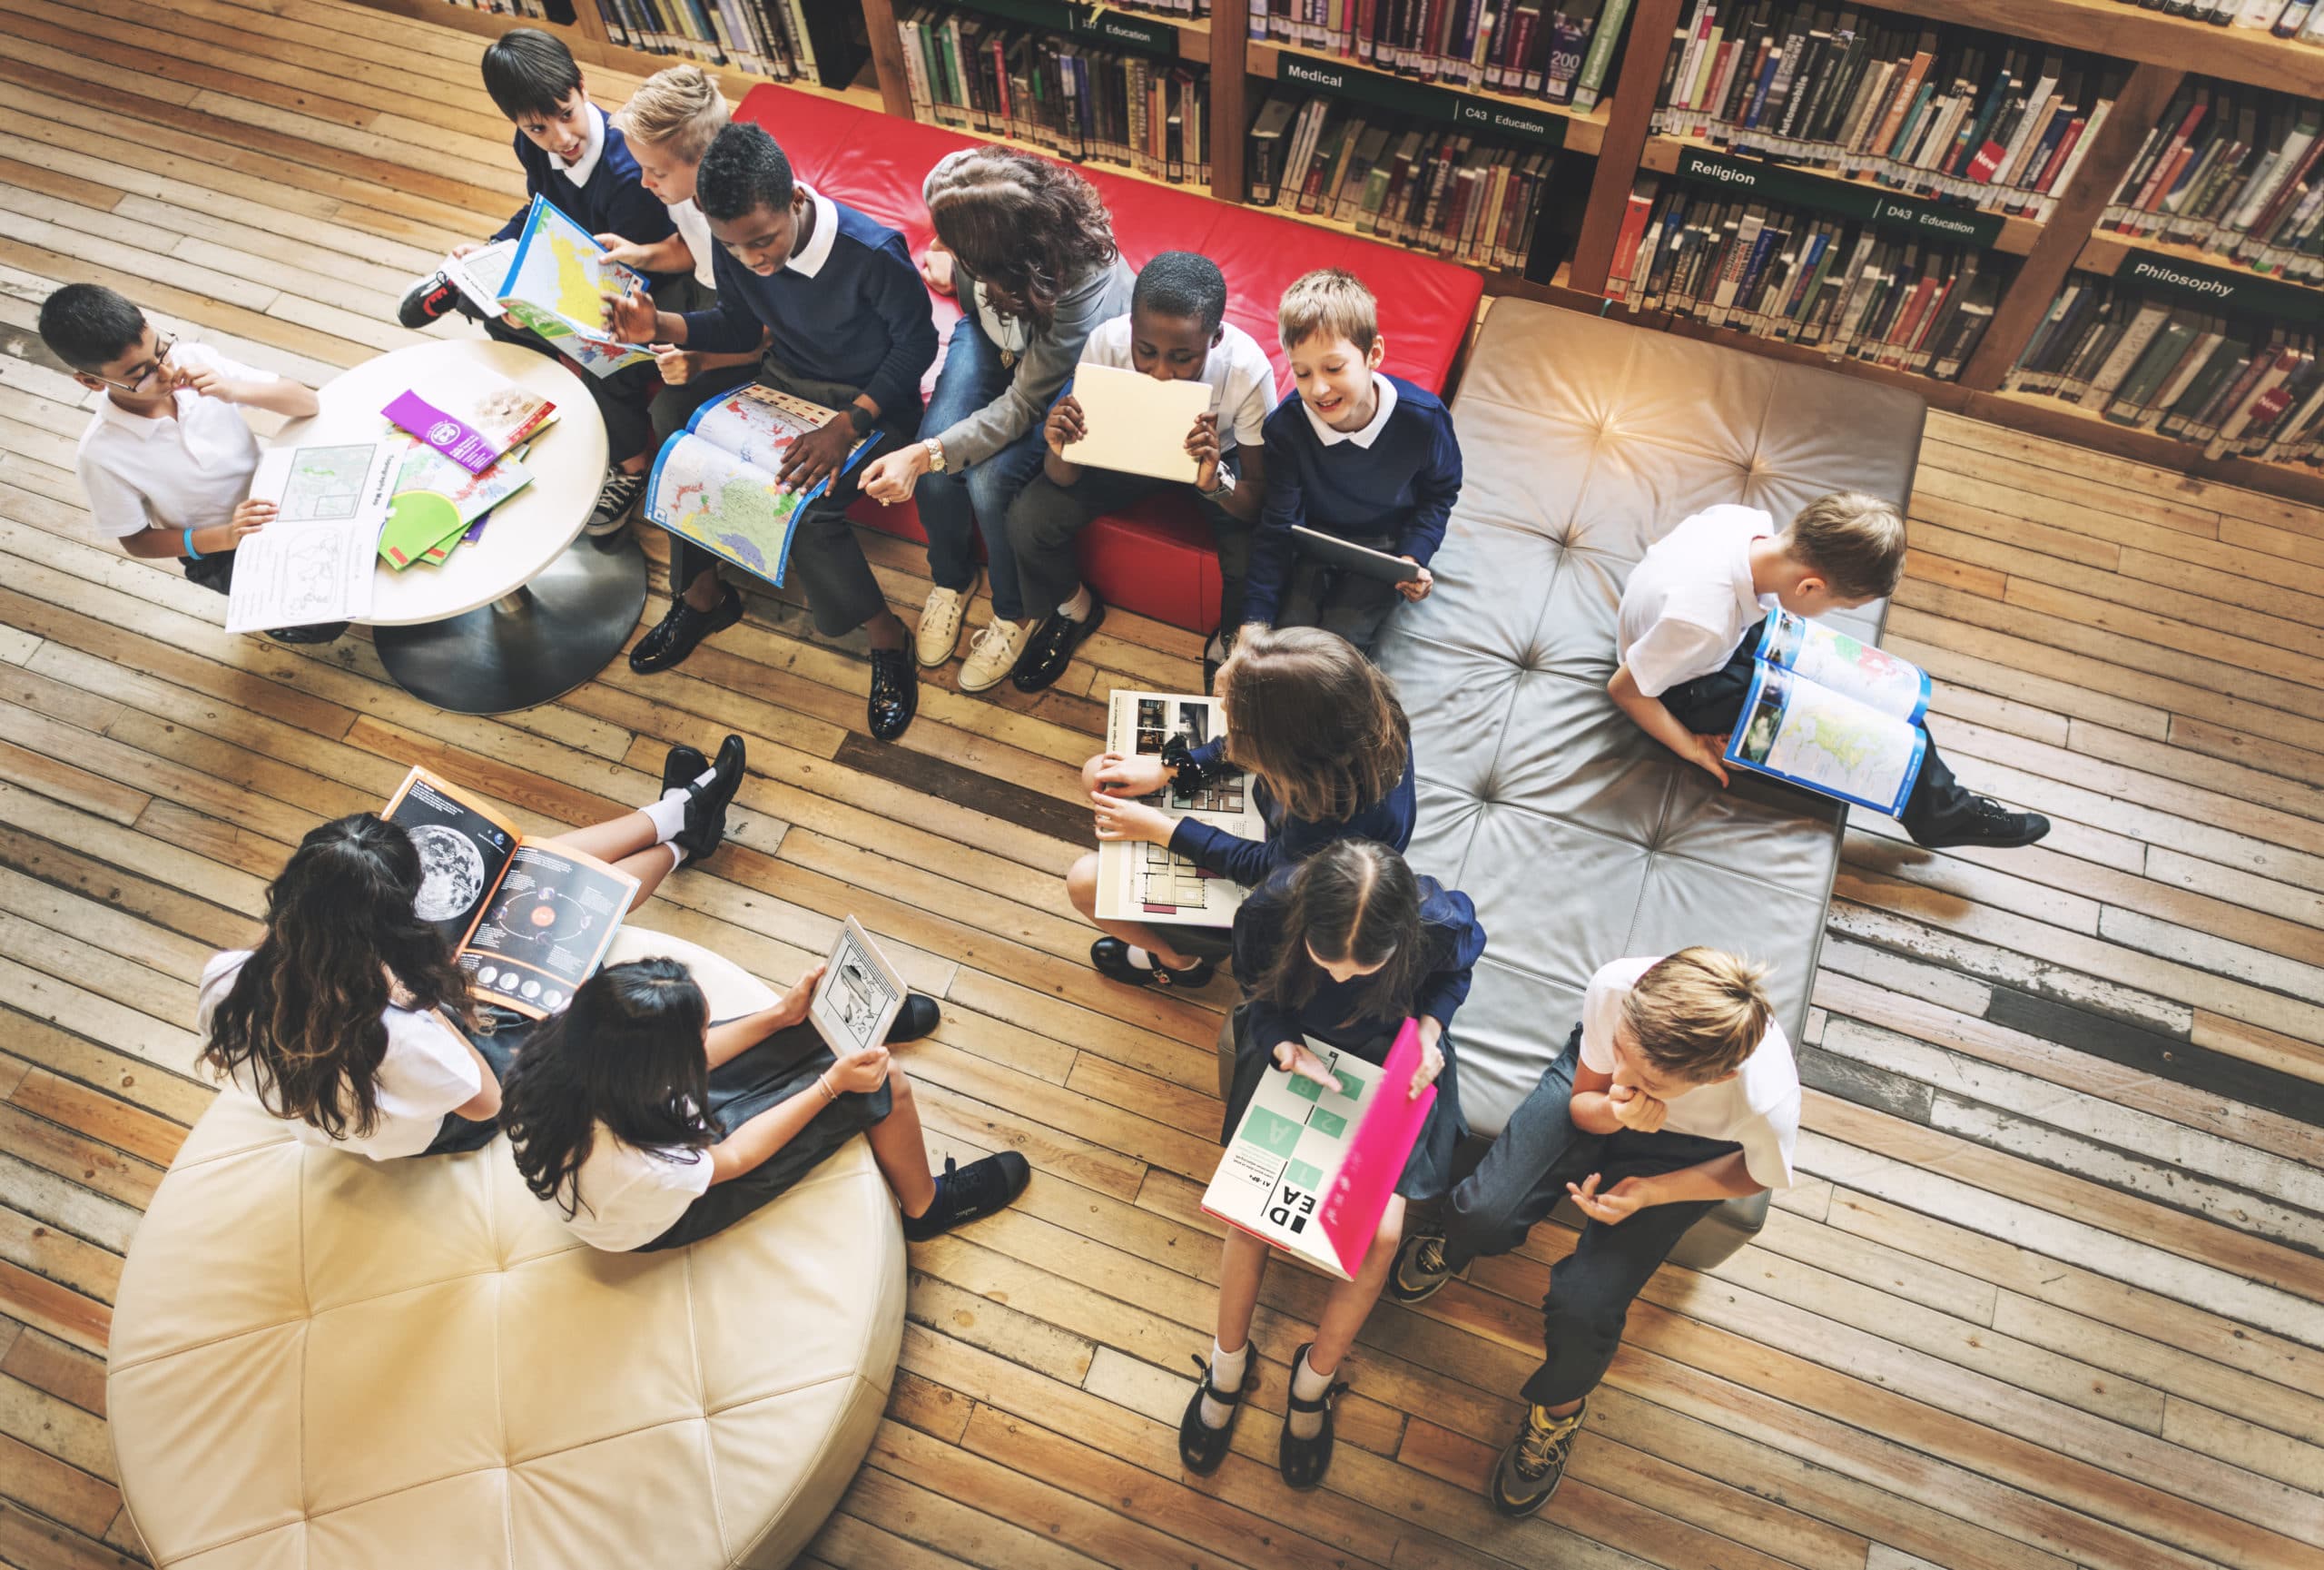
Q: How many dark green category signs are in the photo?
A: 4